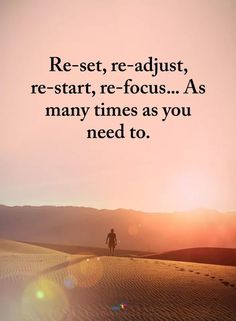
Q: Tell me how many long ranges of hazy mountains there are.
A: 1